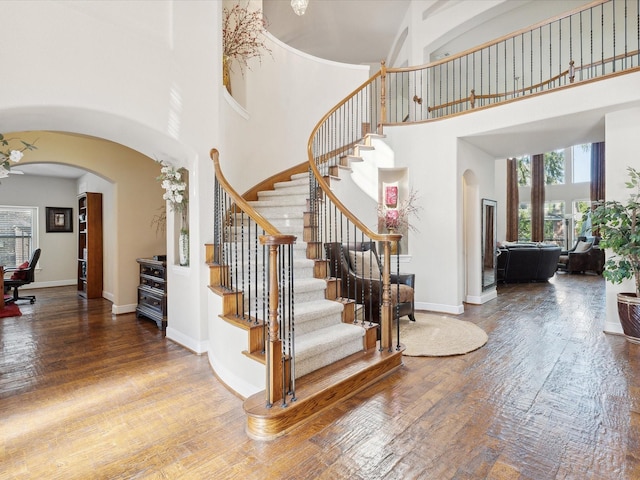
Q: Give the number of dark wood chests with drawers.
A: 1